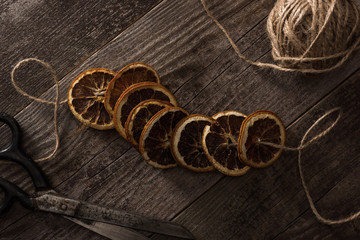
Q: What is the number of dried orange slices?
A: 8